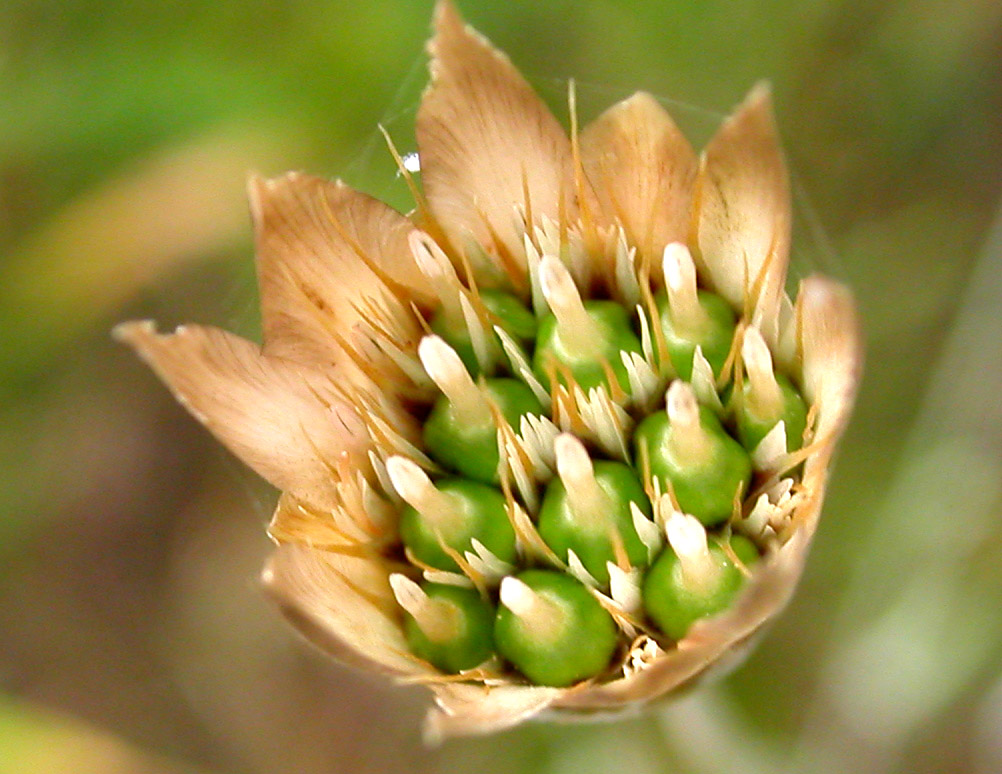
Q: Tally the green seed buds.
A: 11